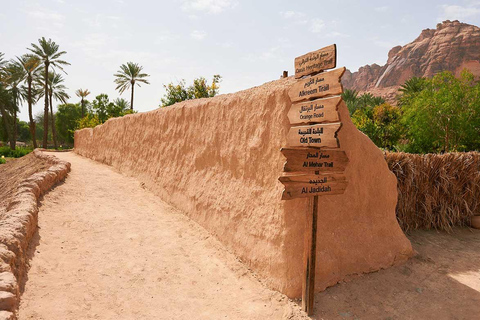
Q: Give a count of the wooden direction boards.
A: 6